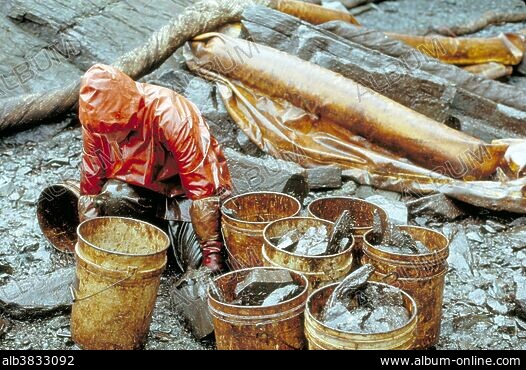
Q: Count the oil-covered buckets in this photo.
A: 8